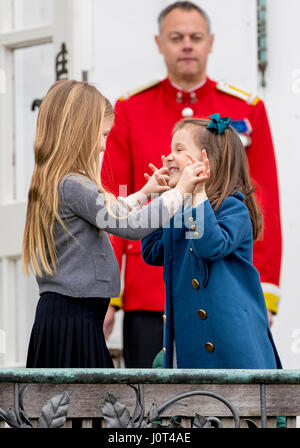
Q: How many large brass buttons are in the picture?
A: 3